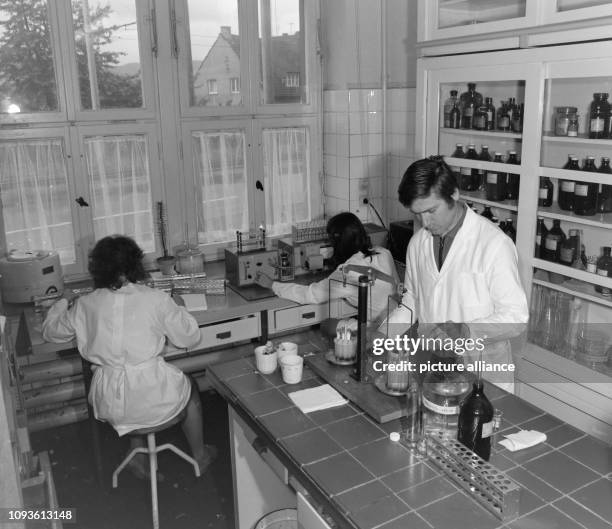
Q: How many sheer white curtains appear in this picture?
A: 4